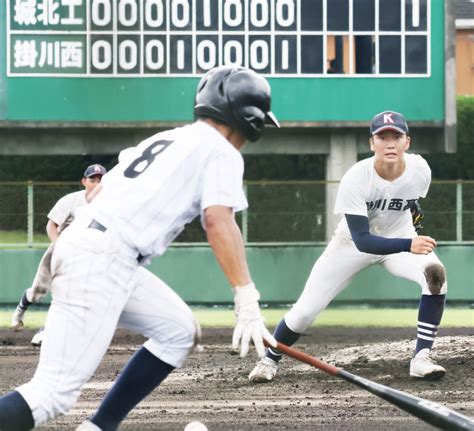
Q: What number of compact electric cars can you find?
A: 0